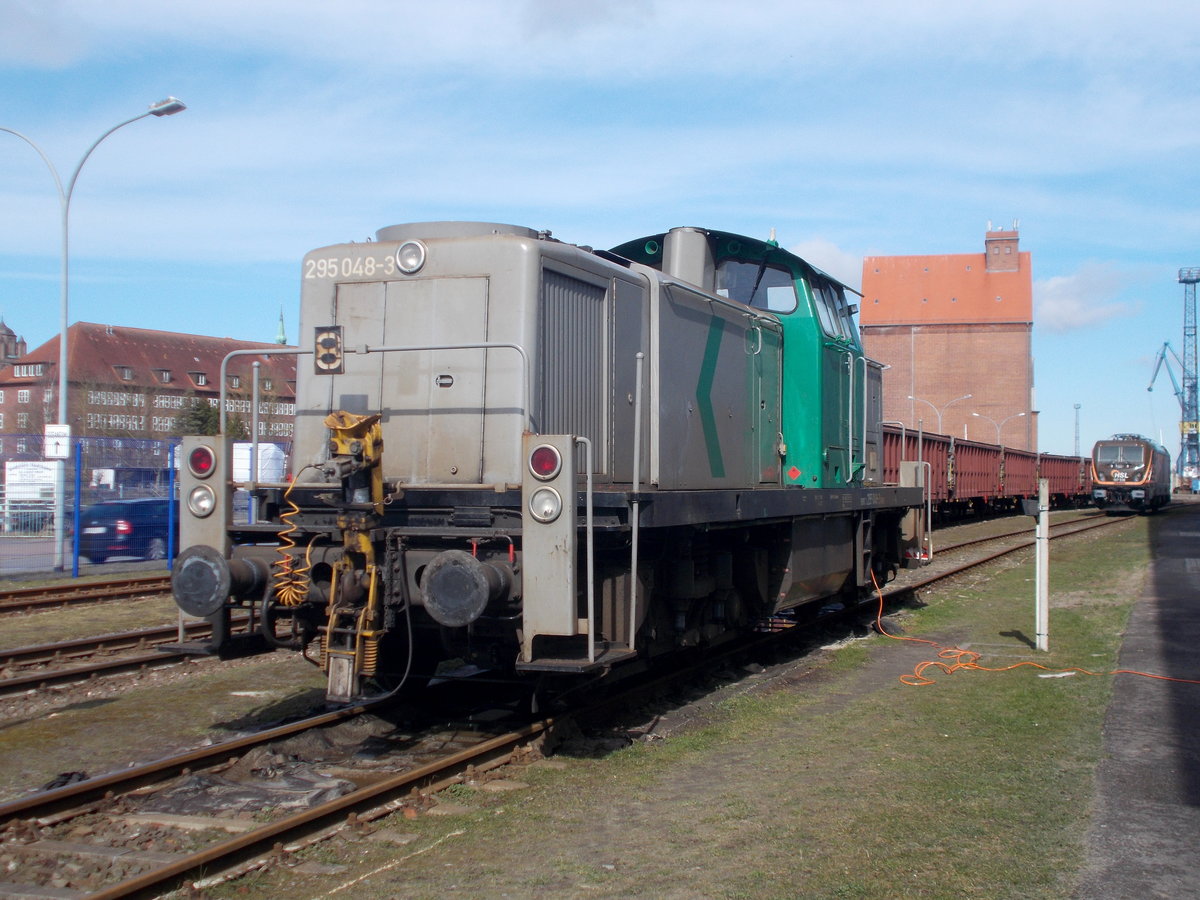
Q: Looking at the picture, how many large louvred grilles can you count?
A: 1